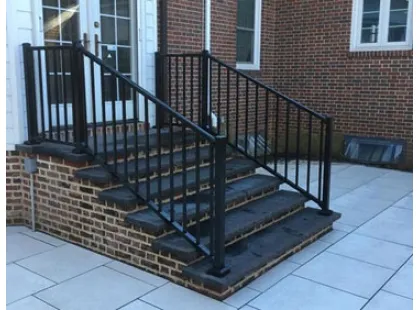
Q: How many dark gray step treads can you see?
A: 6